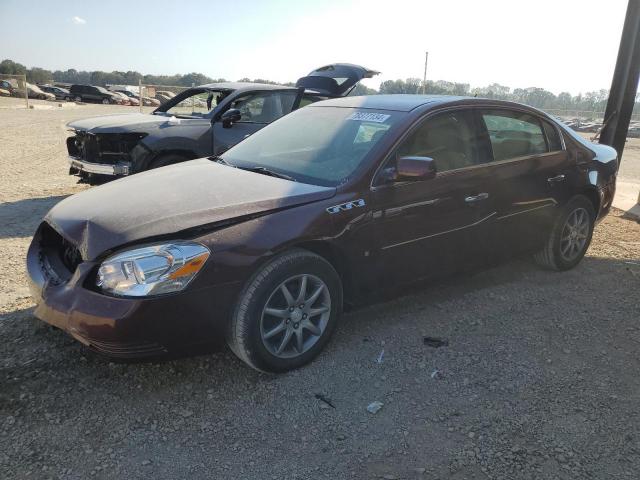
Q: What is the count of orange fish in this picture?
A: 0